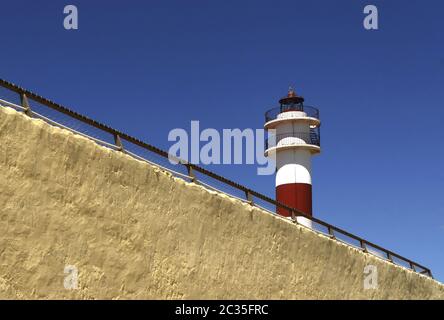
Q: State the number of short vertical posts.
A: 10